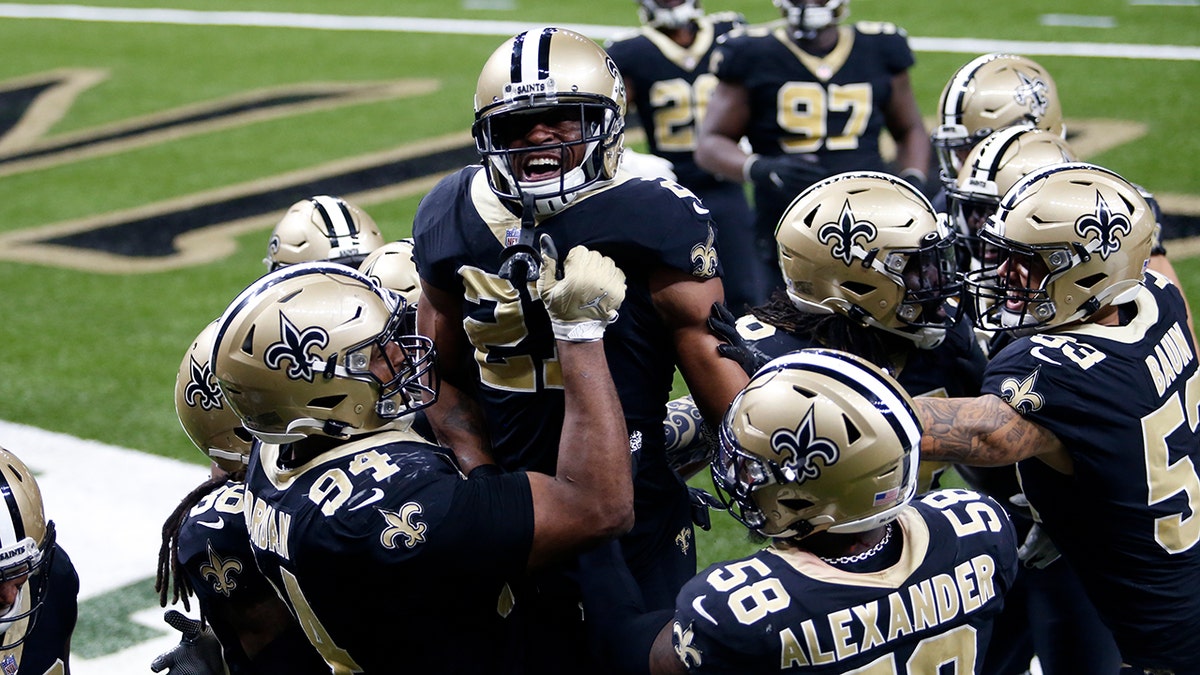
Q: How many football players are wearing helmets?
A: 13